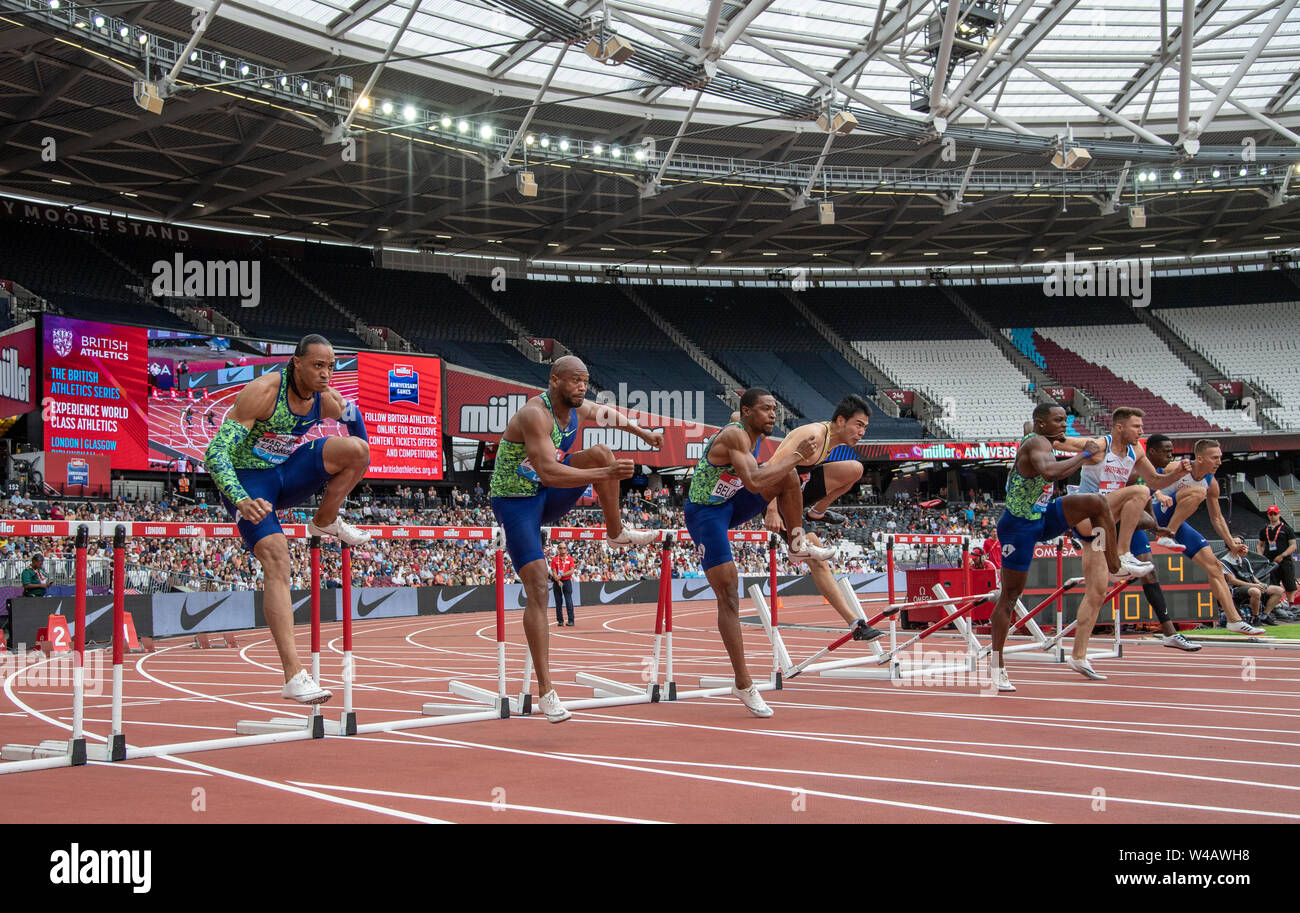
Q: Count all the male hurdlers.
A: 8